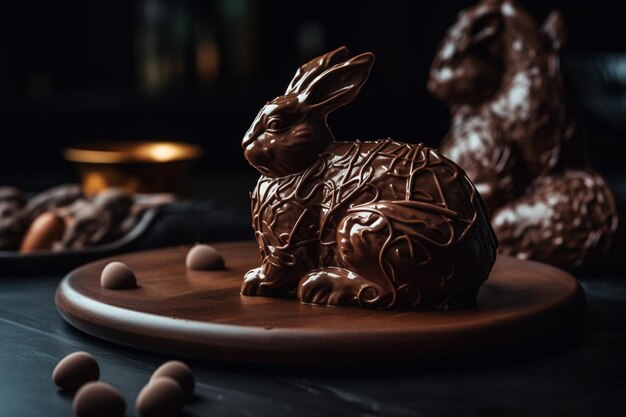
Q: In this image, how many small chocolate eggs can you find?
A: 6